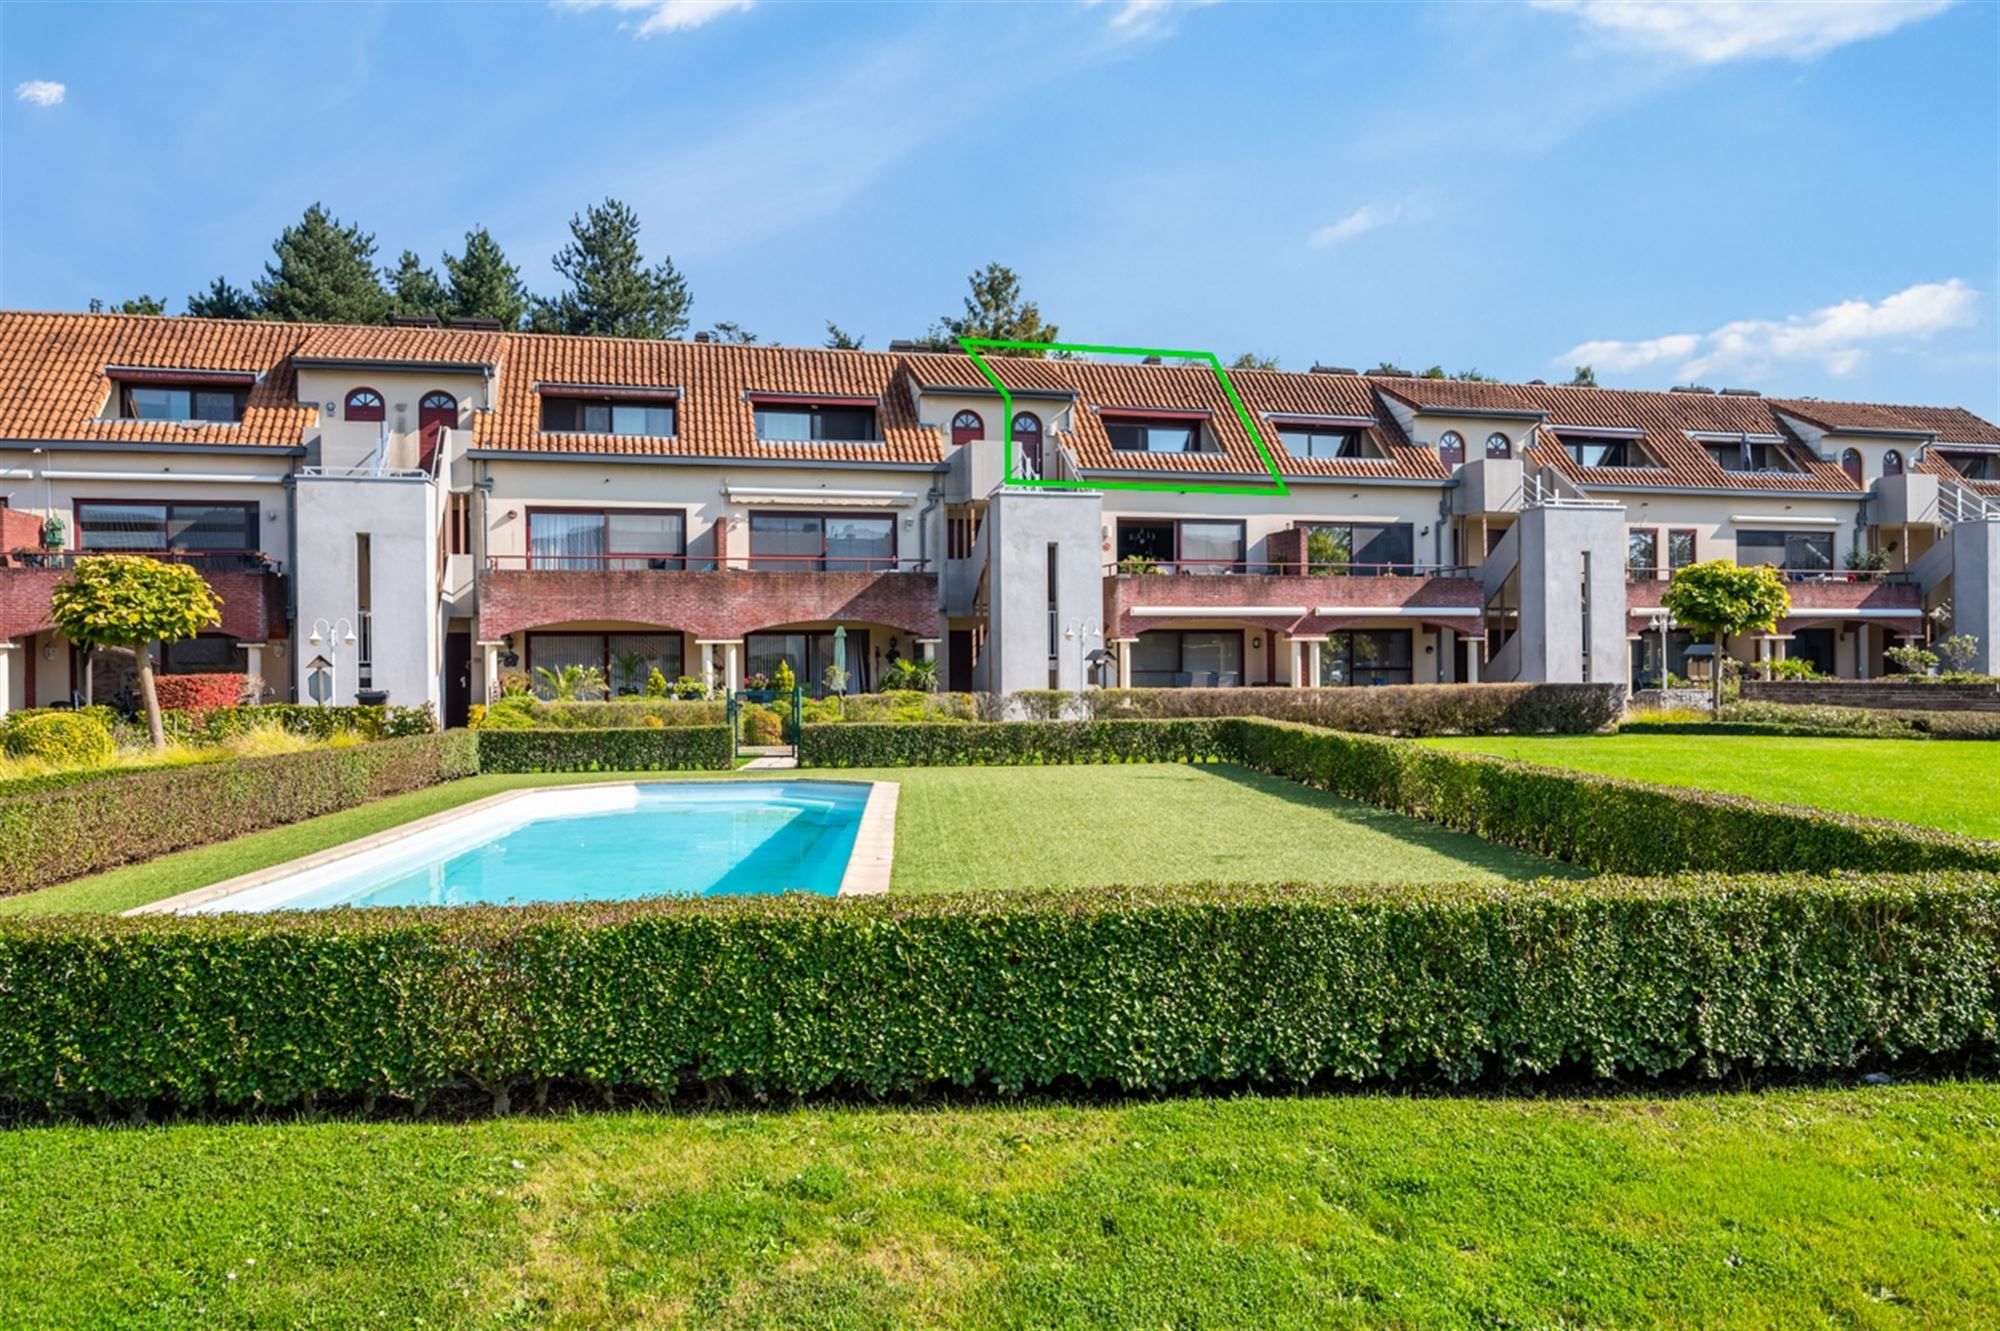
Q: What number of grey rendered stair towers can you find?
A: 4